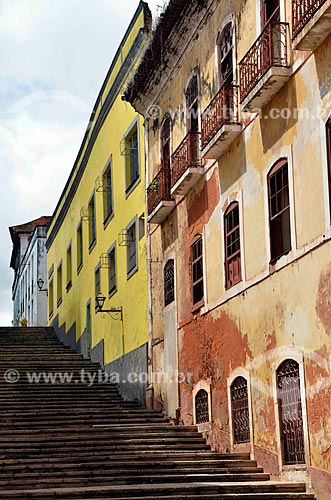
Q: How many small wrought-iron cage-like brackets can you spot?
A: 5